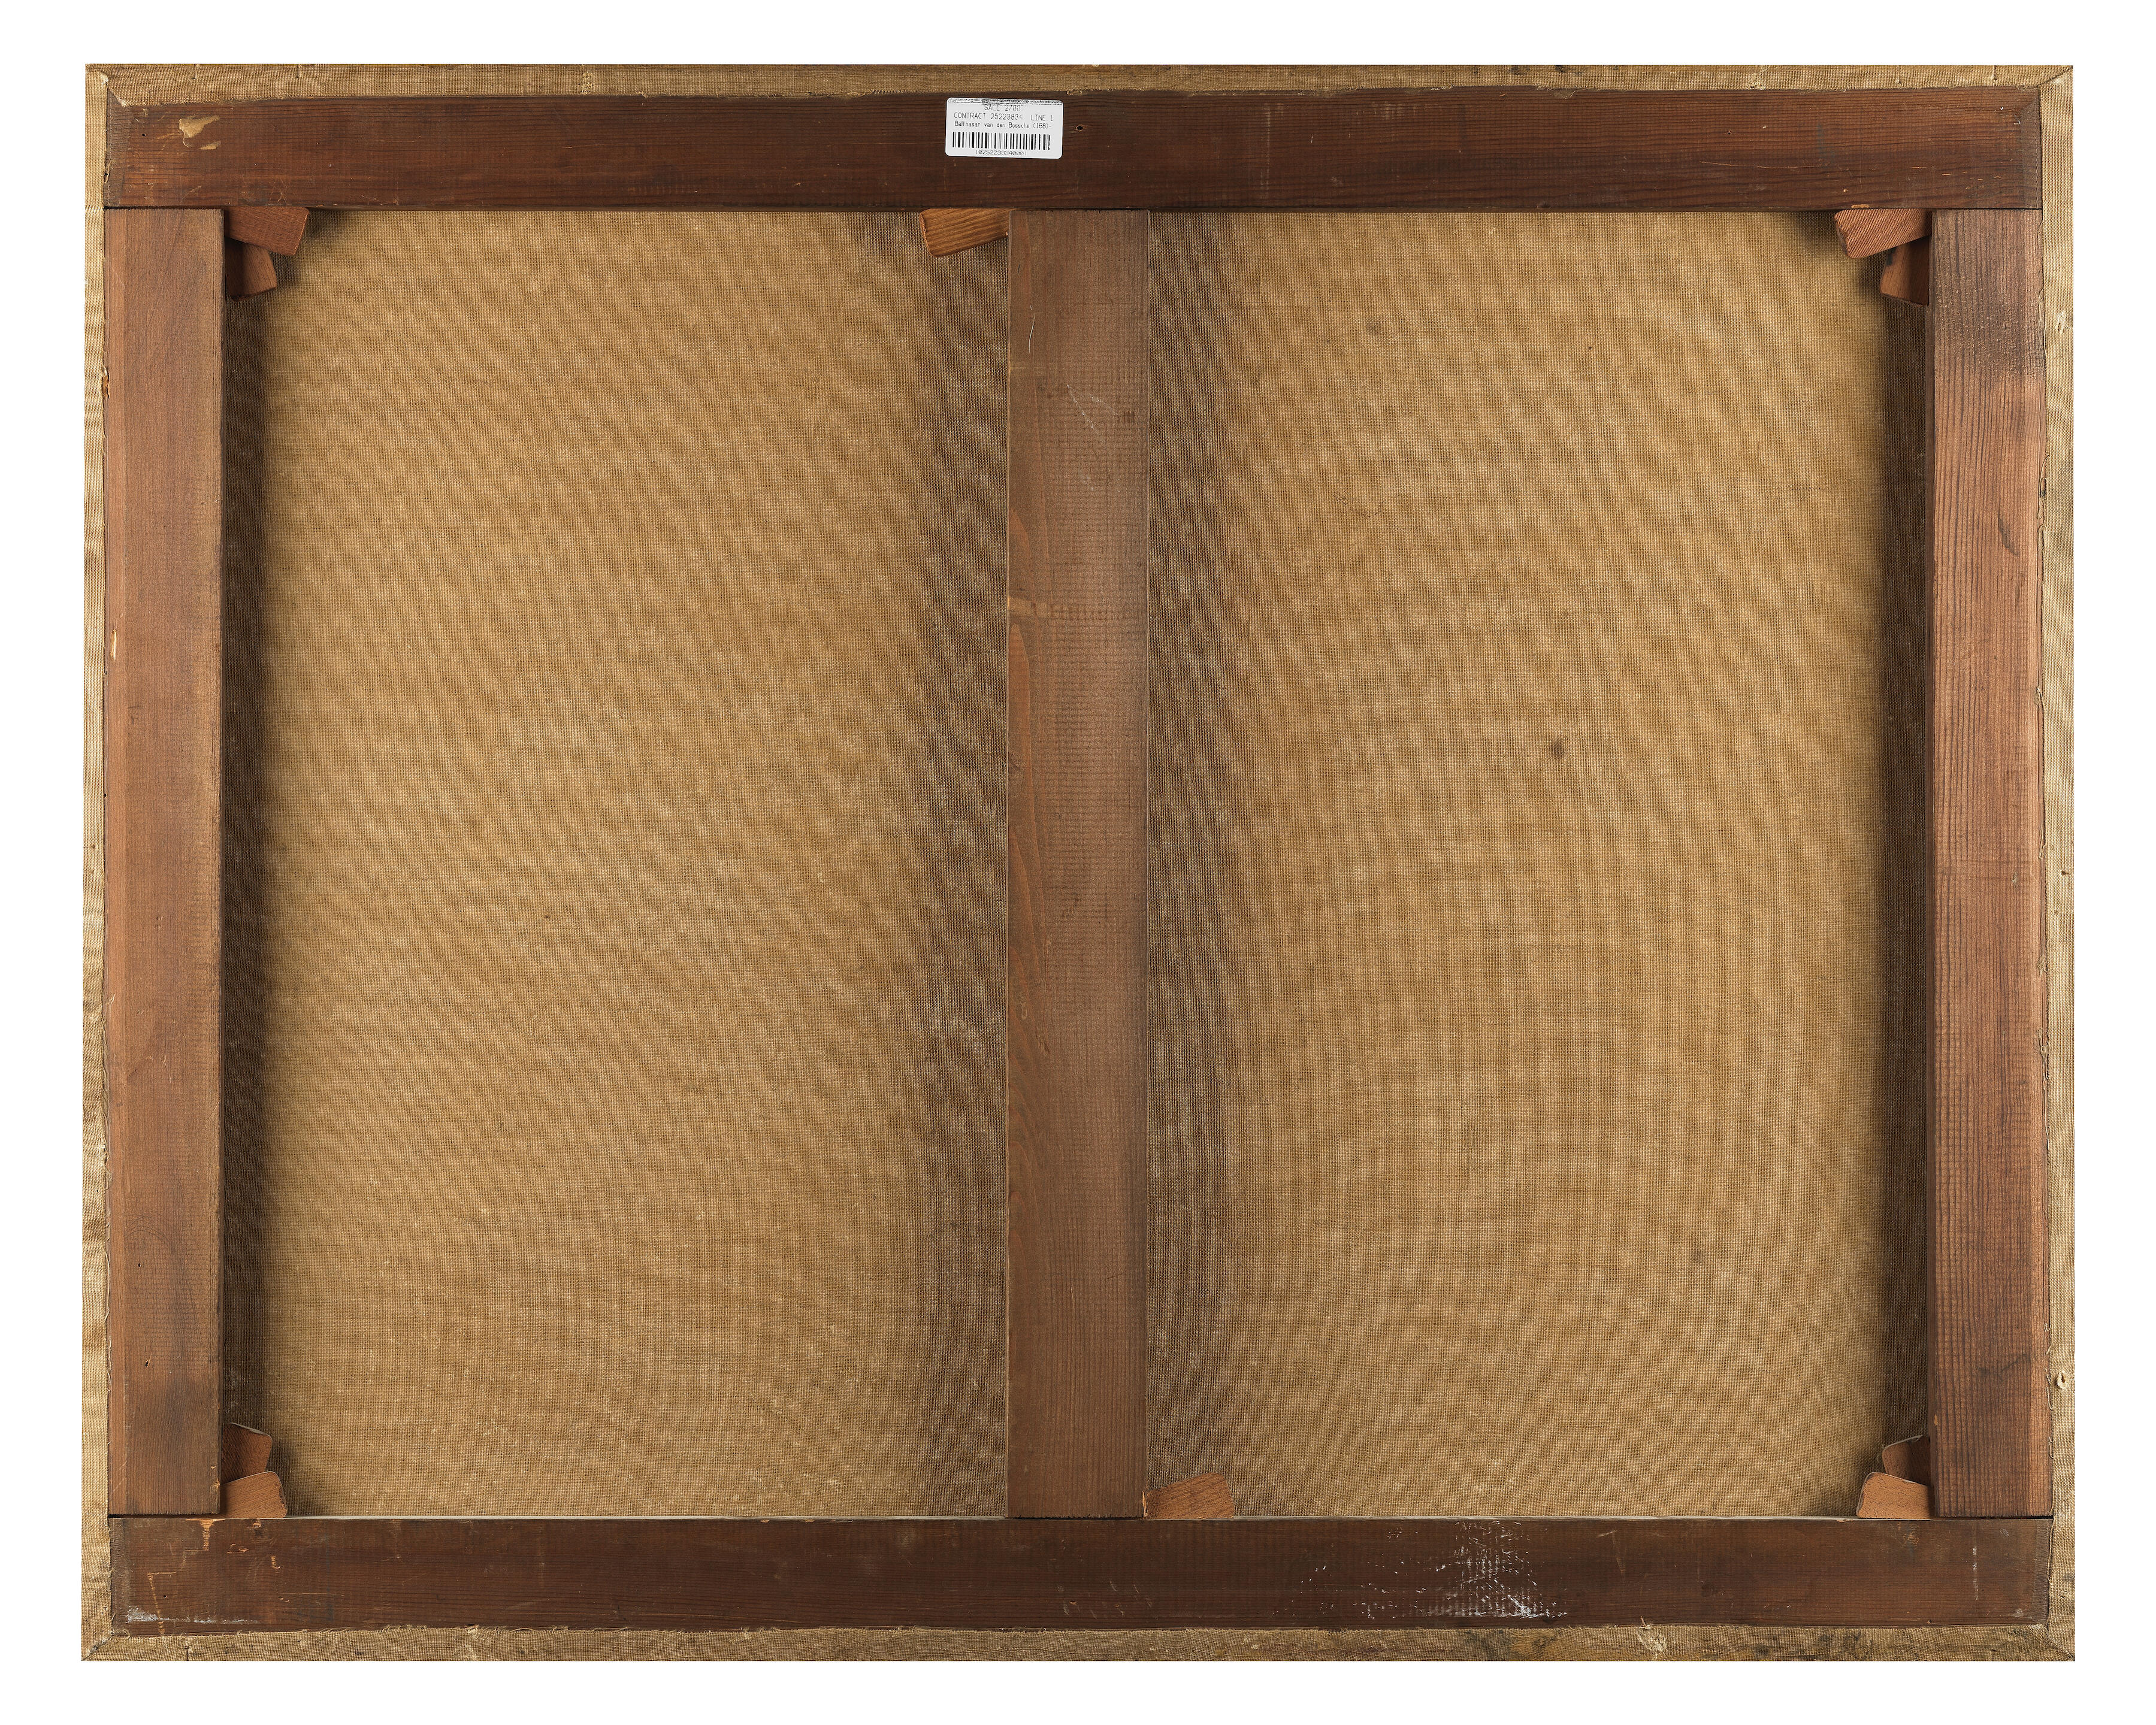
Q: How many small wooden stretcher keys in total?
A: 10